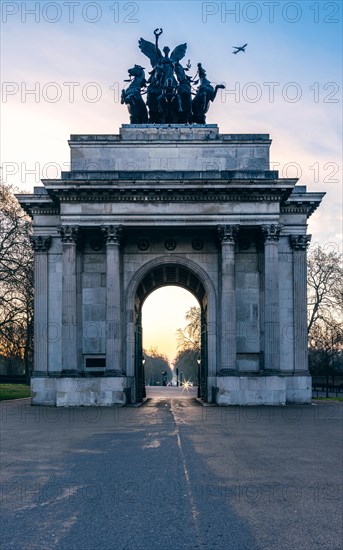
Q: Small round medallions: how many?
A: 5